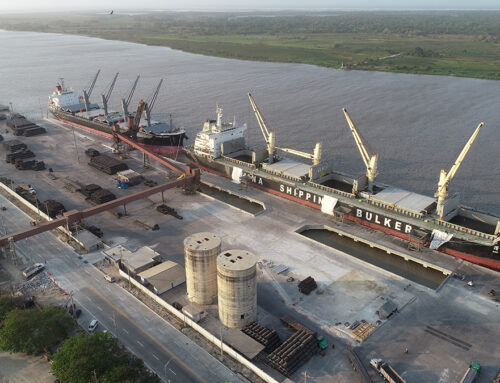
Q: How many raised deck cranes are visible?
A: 7